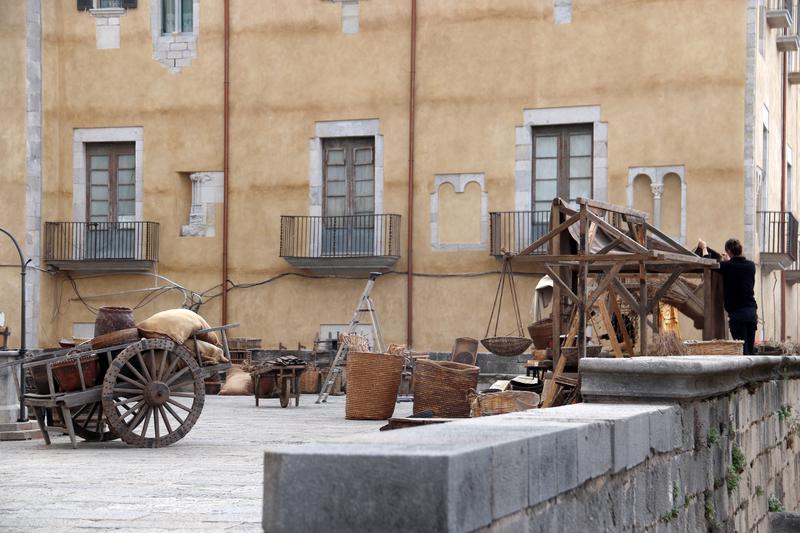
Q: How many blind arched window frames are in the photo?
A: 2